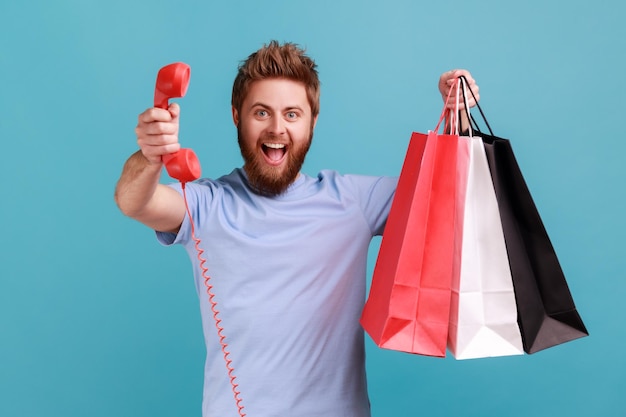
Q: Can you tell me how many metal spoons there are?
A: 0